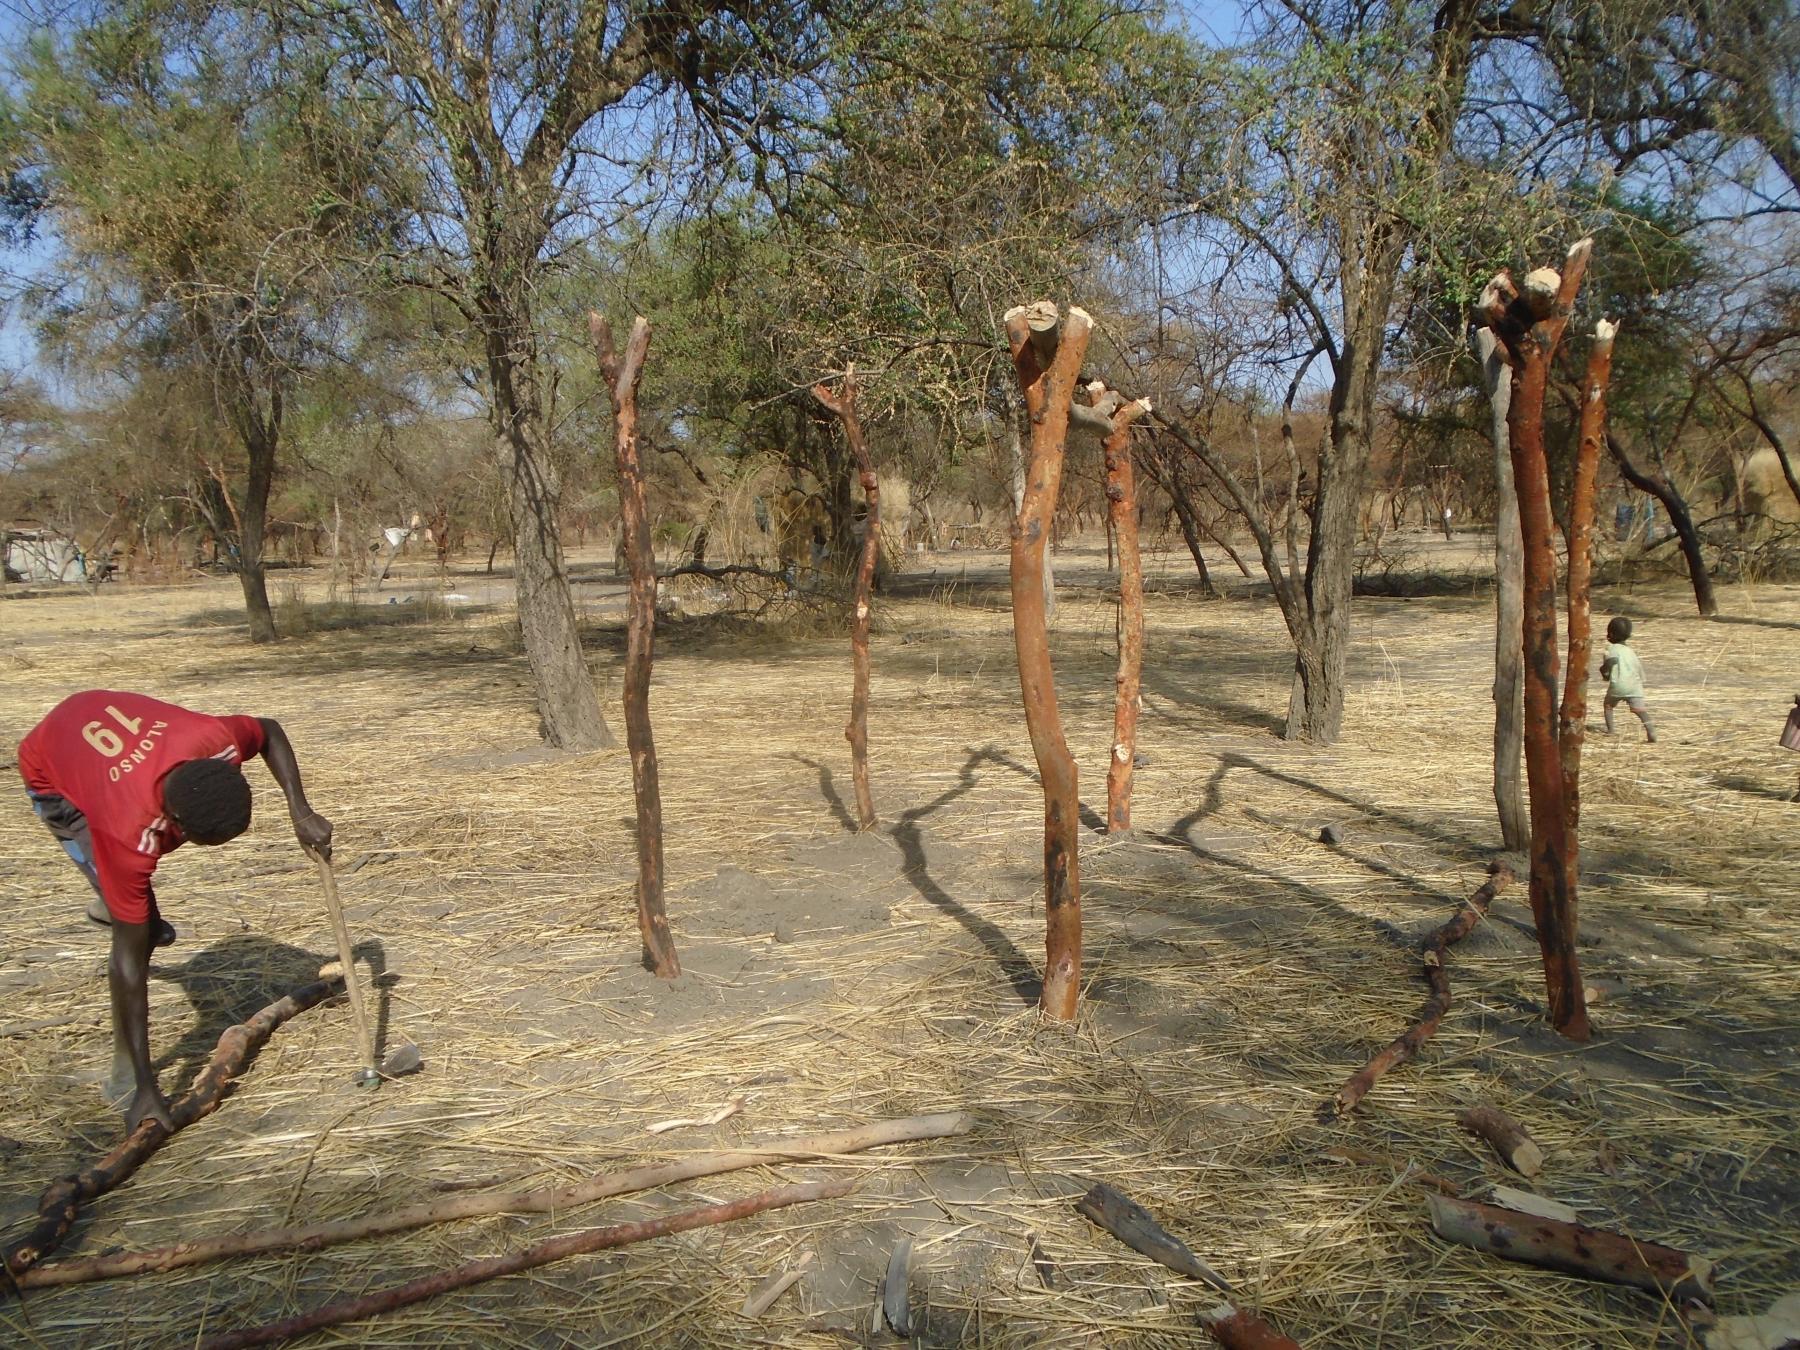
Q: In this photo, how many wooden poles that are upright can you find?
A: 7